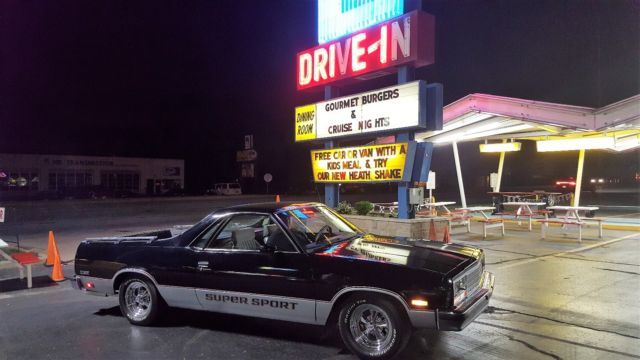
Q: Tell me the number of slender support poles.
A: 3